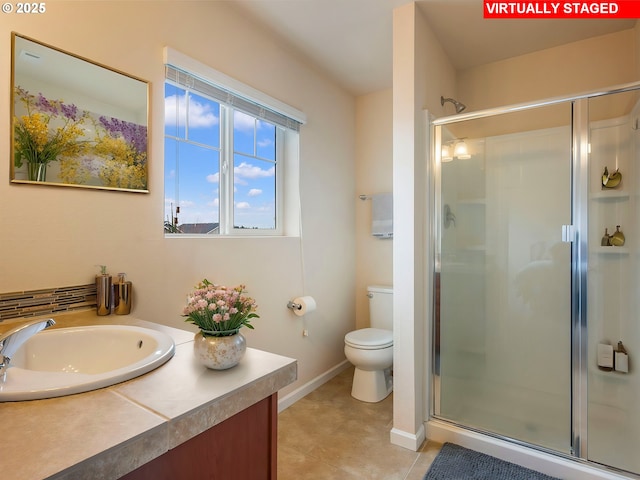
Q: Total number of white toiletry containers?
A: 2